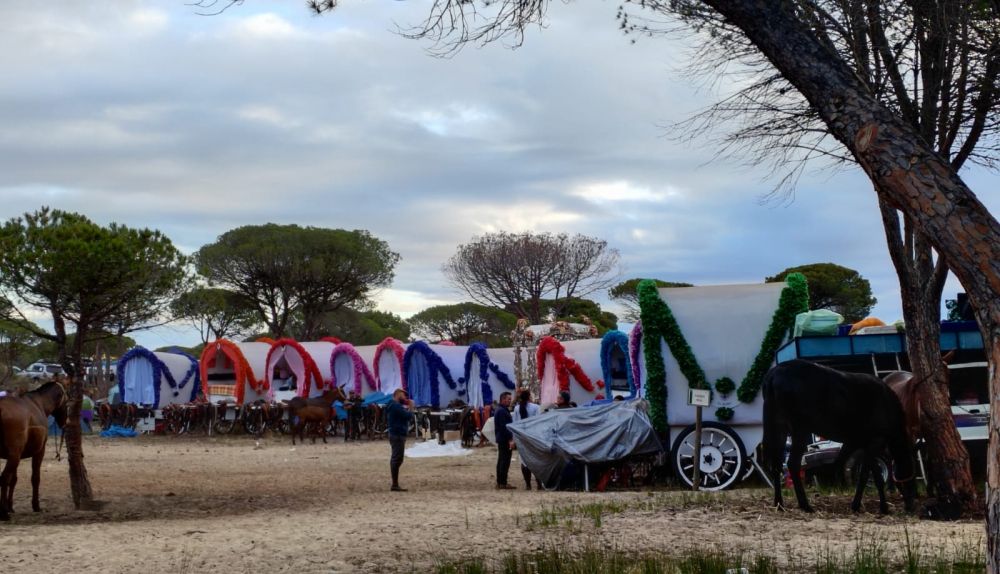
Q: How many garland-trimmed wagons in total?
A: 11